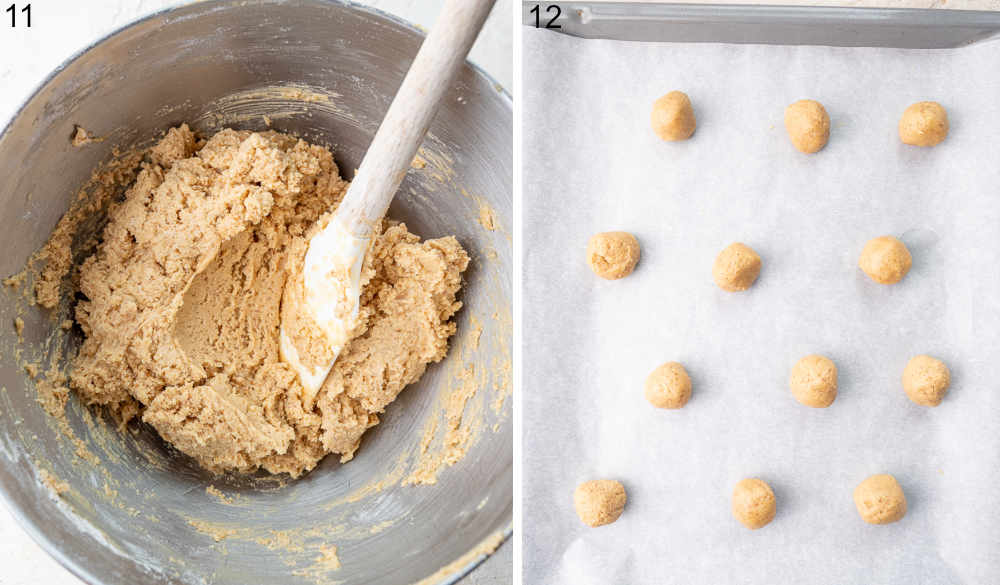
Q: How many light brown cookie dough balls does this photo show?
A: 12